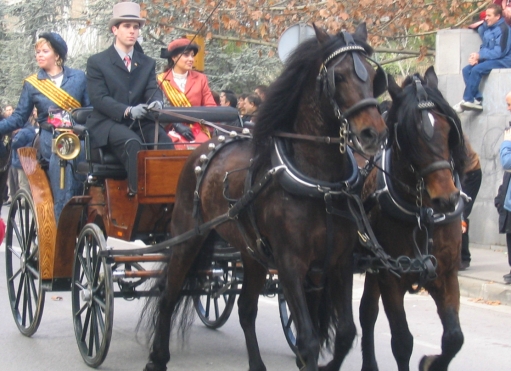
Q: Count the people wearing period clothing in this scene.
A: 3